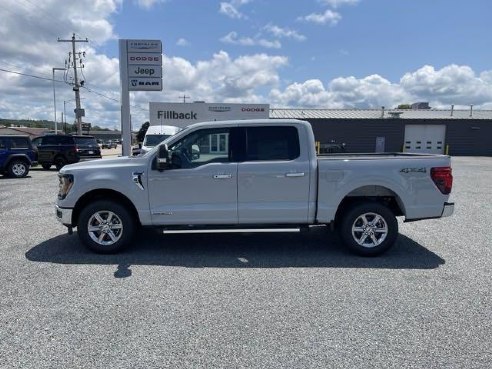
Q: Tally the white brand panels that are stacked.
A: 4